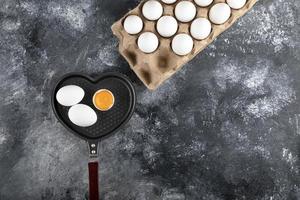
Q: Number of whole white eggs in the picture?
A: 13